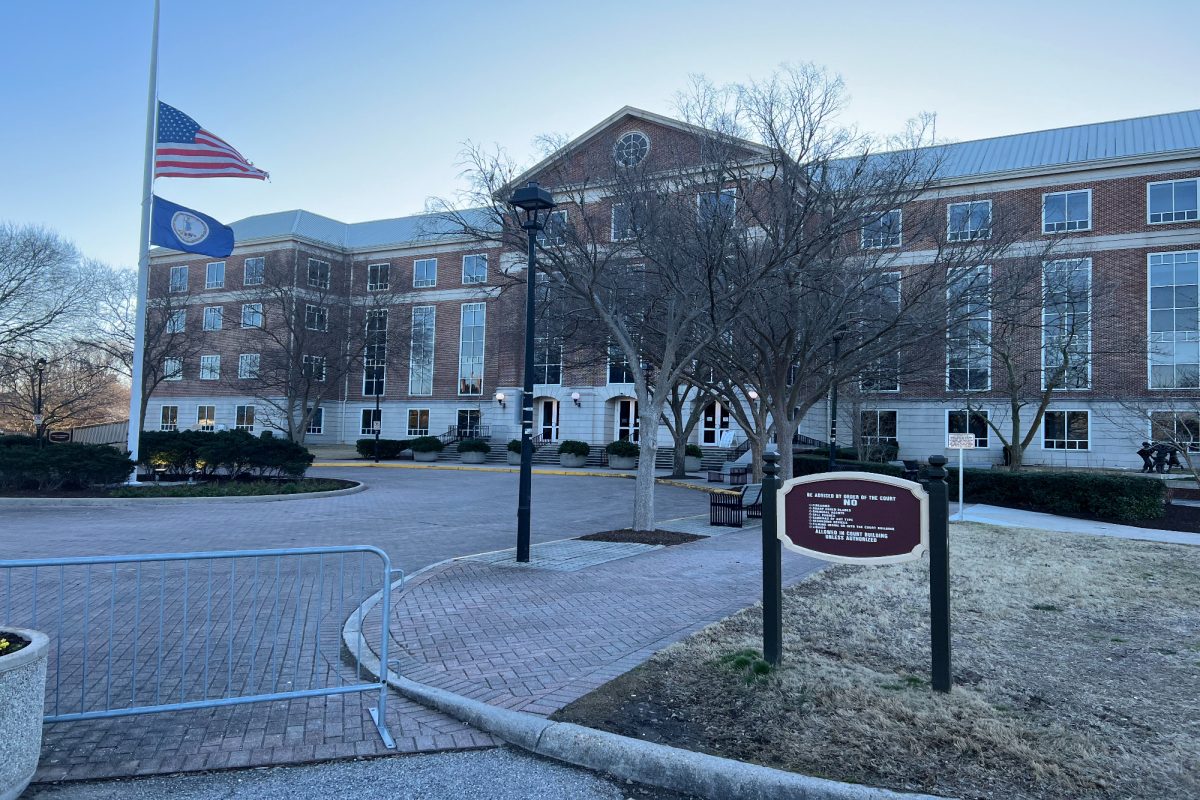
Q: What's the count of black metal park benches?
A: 2